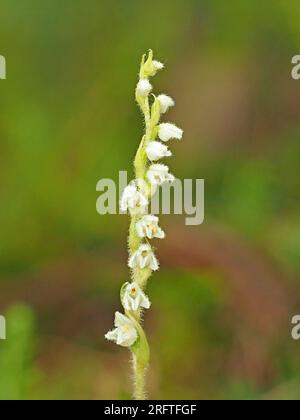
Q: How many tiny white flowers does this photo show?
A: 11